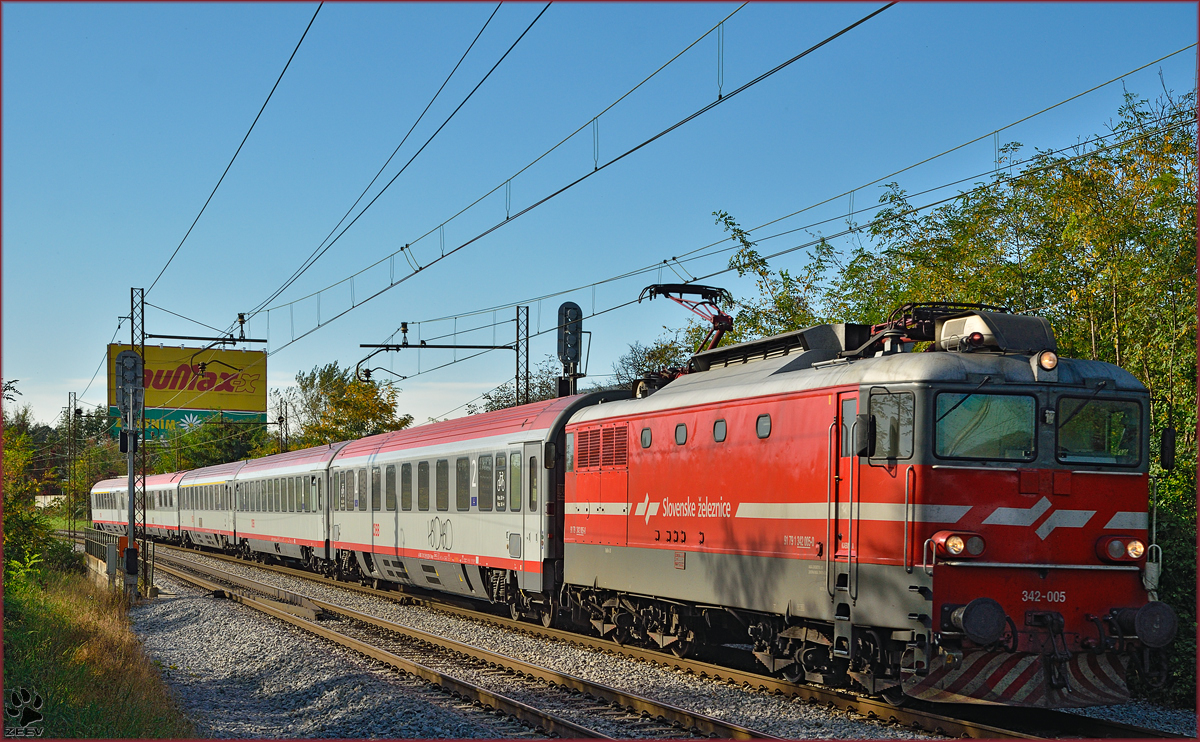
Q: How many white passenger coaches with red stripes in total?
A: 5